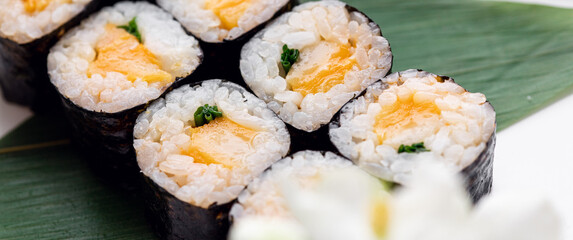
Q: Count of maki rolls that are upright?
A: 7